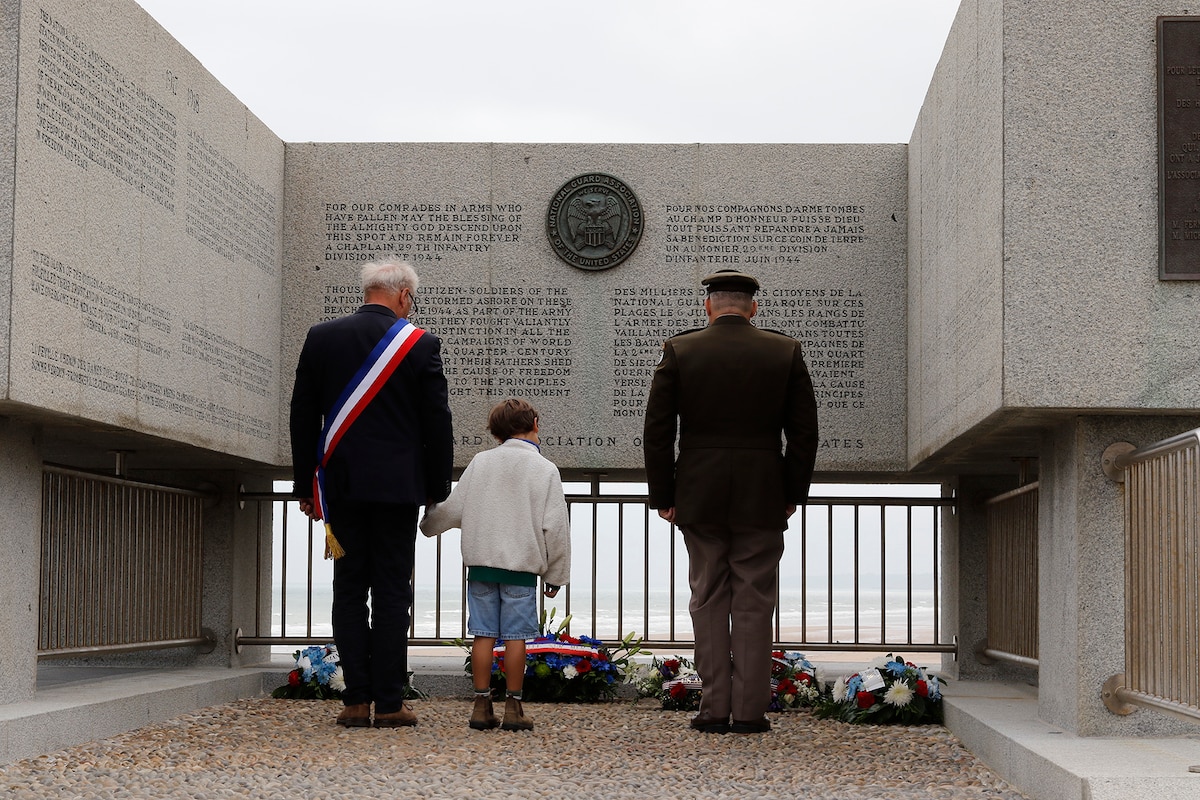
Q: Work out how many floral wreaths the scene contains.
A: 5